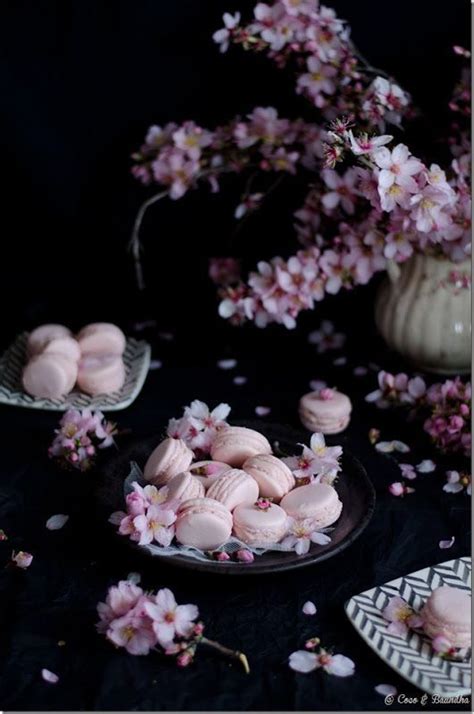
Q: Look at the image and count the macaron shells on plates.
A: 15